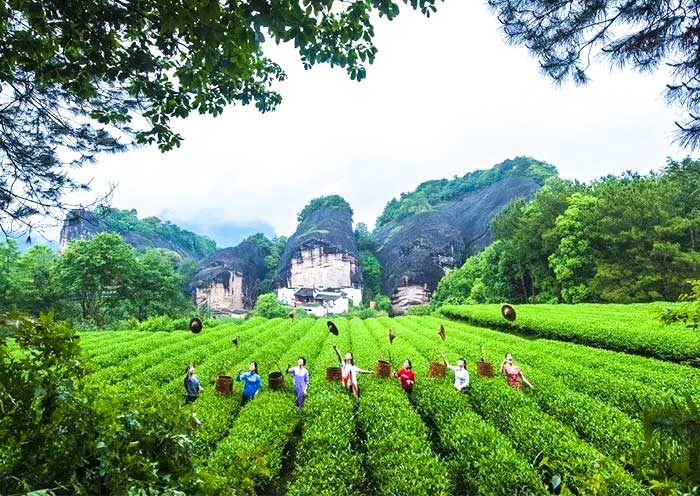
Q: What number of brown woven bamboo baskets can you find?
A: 6